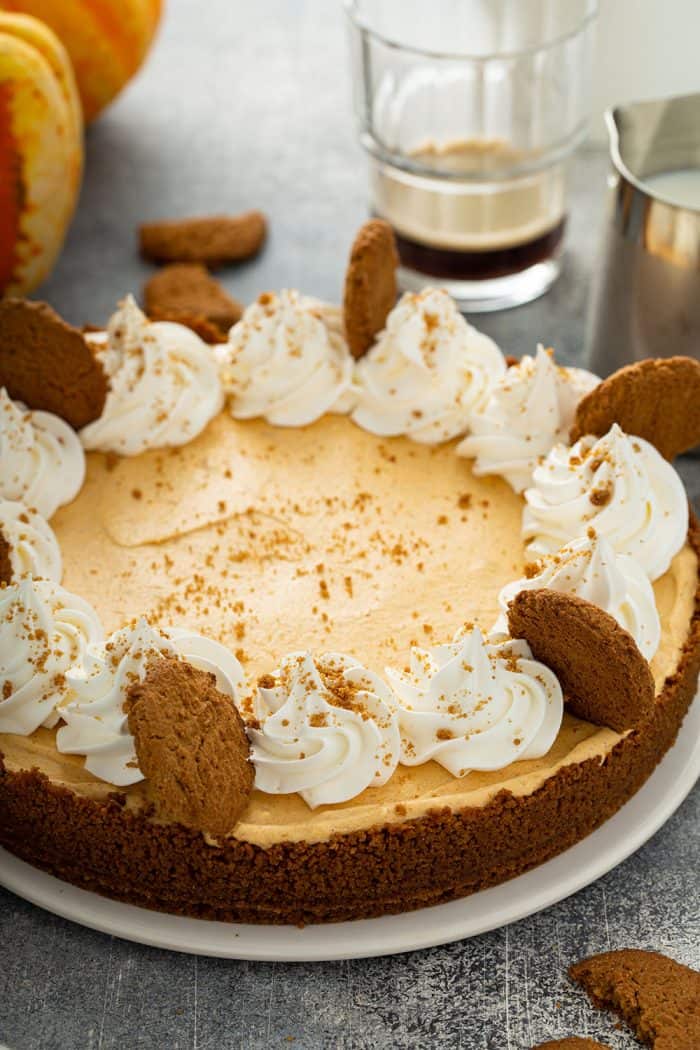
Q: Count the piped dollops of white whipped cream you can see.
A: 12